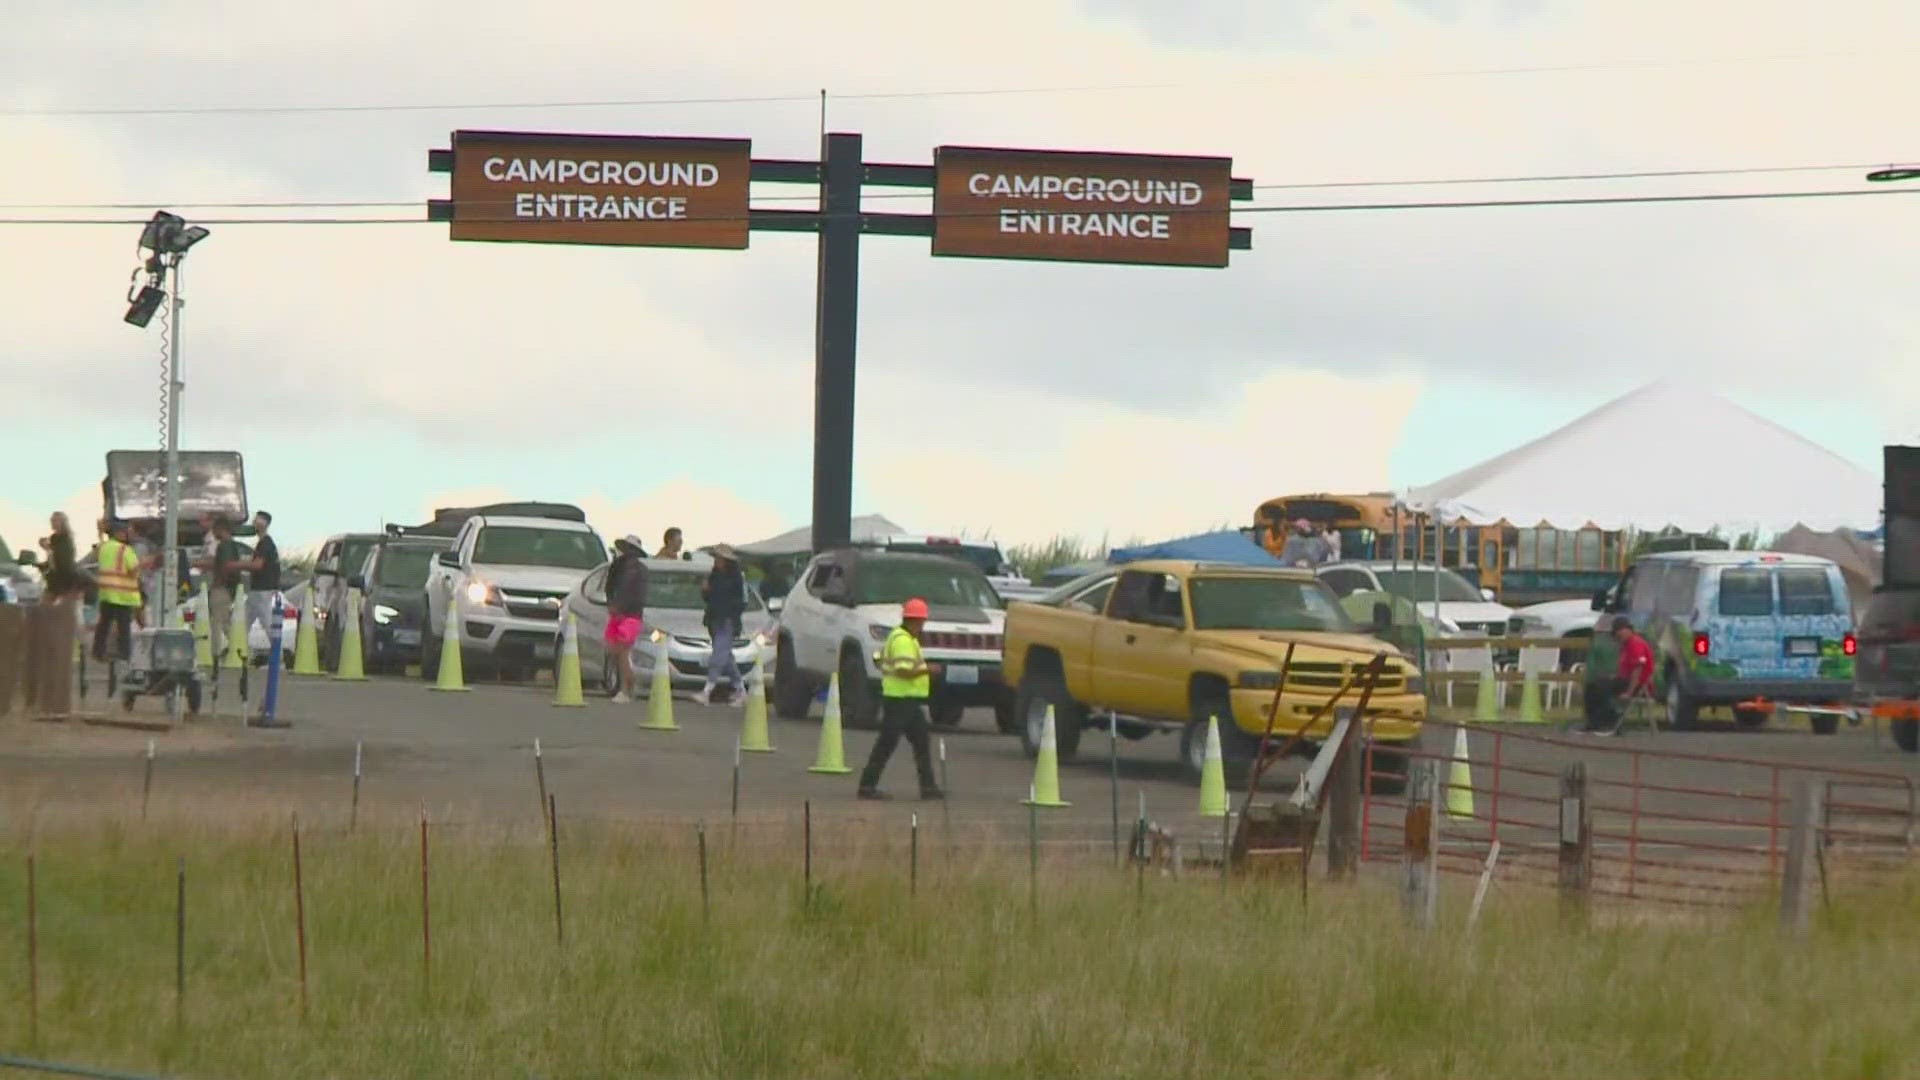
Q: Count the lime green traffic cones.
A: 14